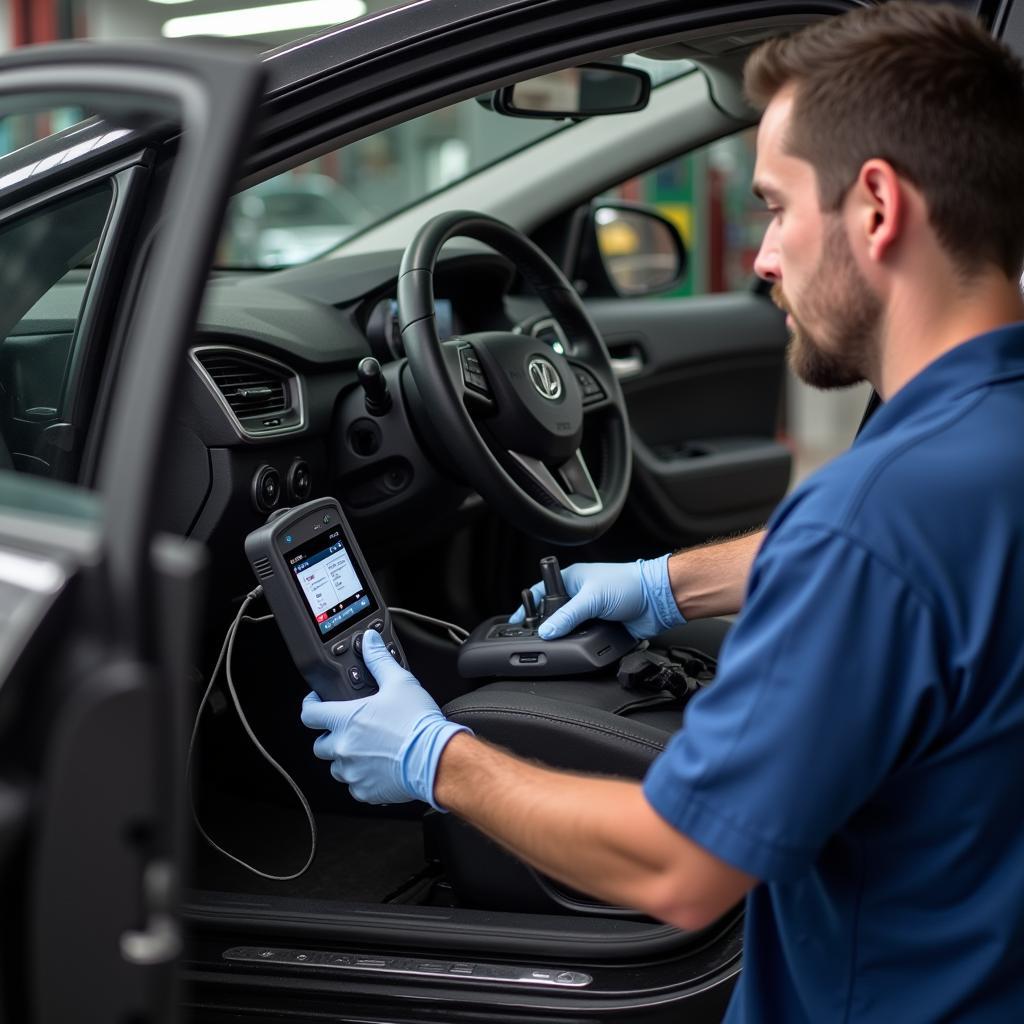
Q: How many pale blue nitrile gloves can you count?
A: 2